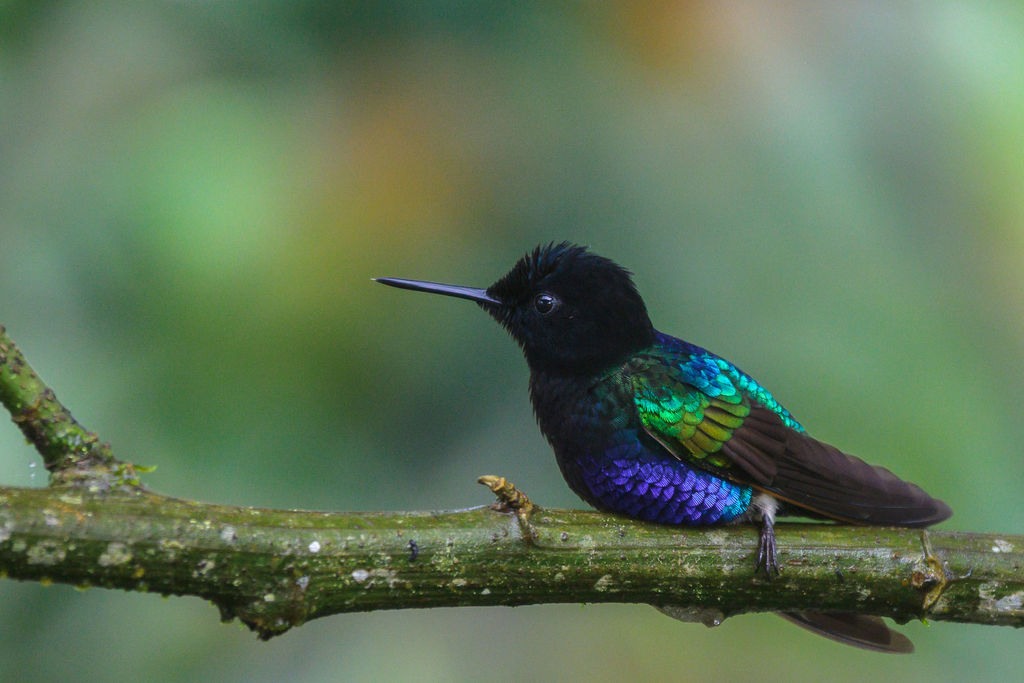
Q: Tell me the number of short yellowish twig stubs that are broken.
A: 1